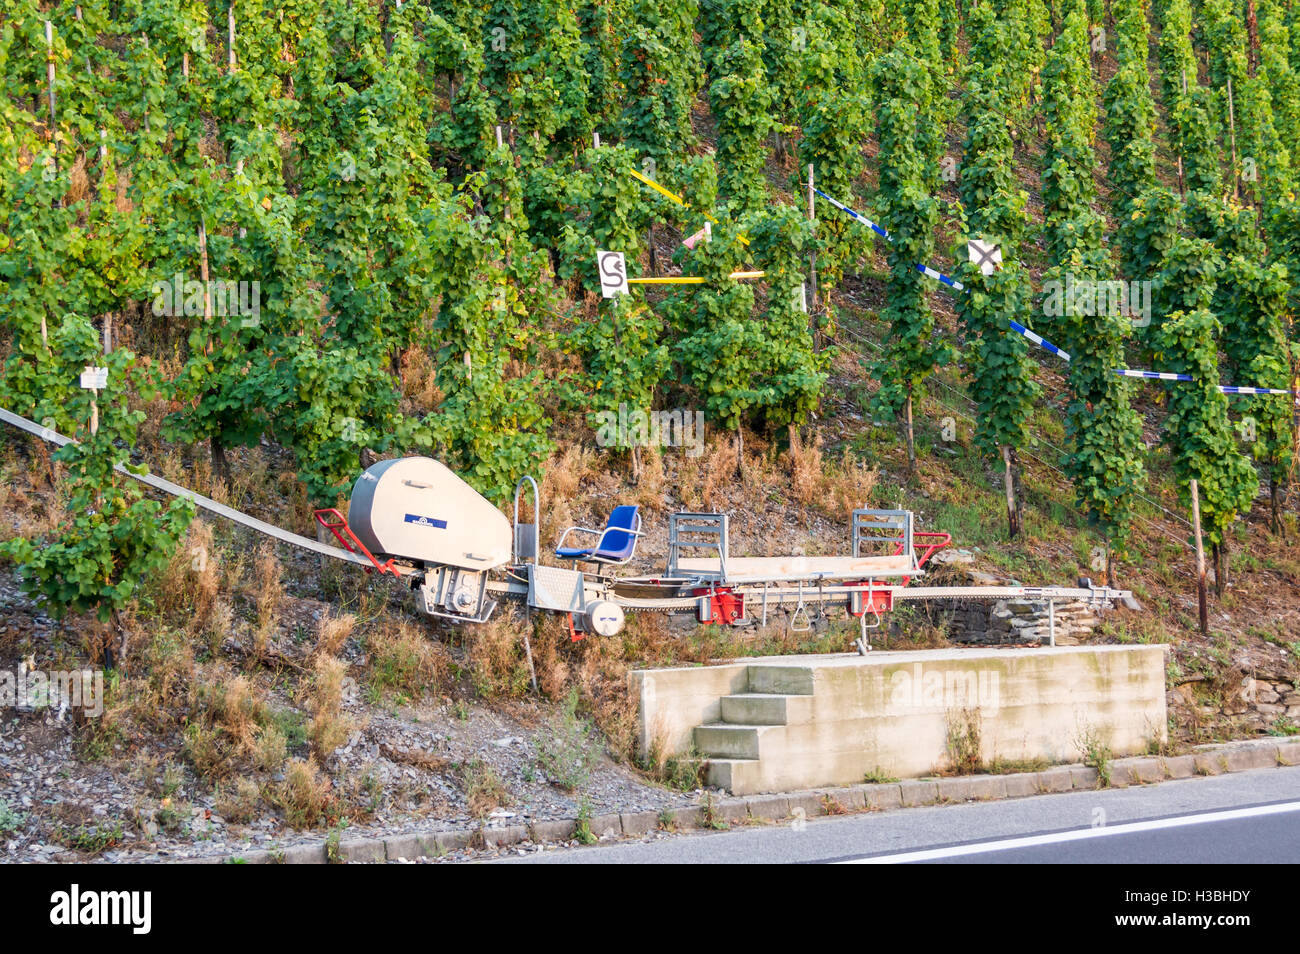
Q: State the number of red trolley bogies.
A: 2